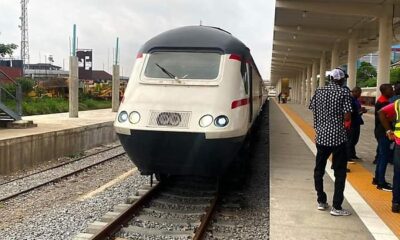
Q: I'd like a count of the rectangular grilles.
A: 1